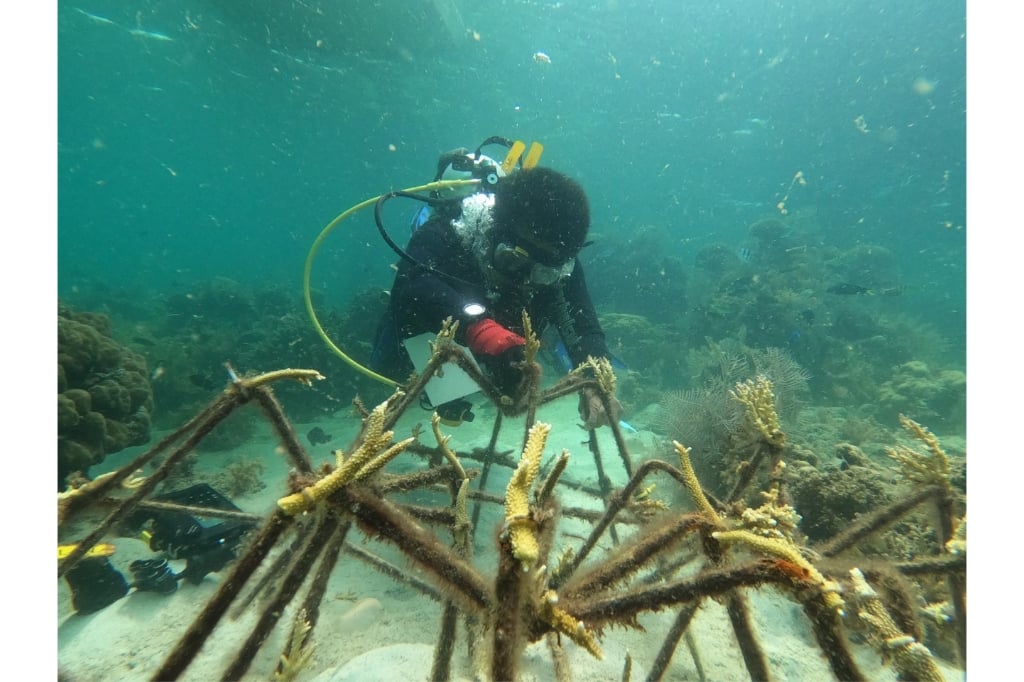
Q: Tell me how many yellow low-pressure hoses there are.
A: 1